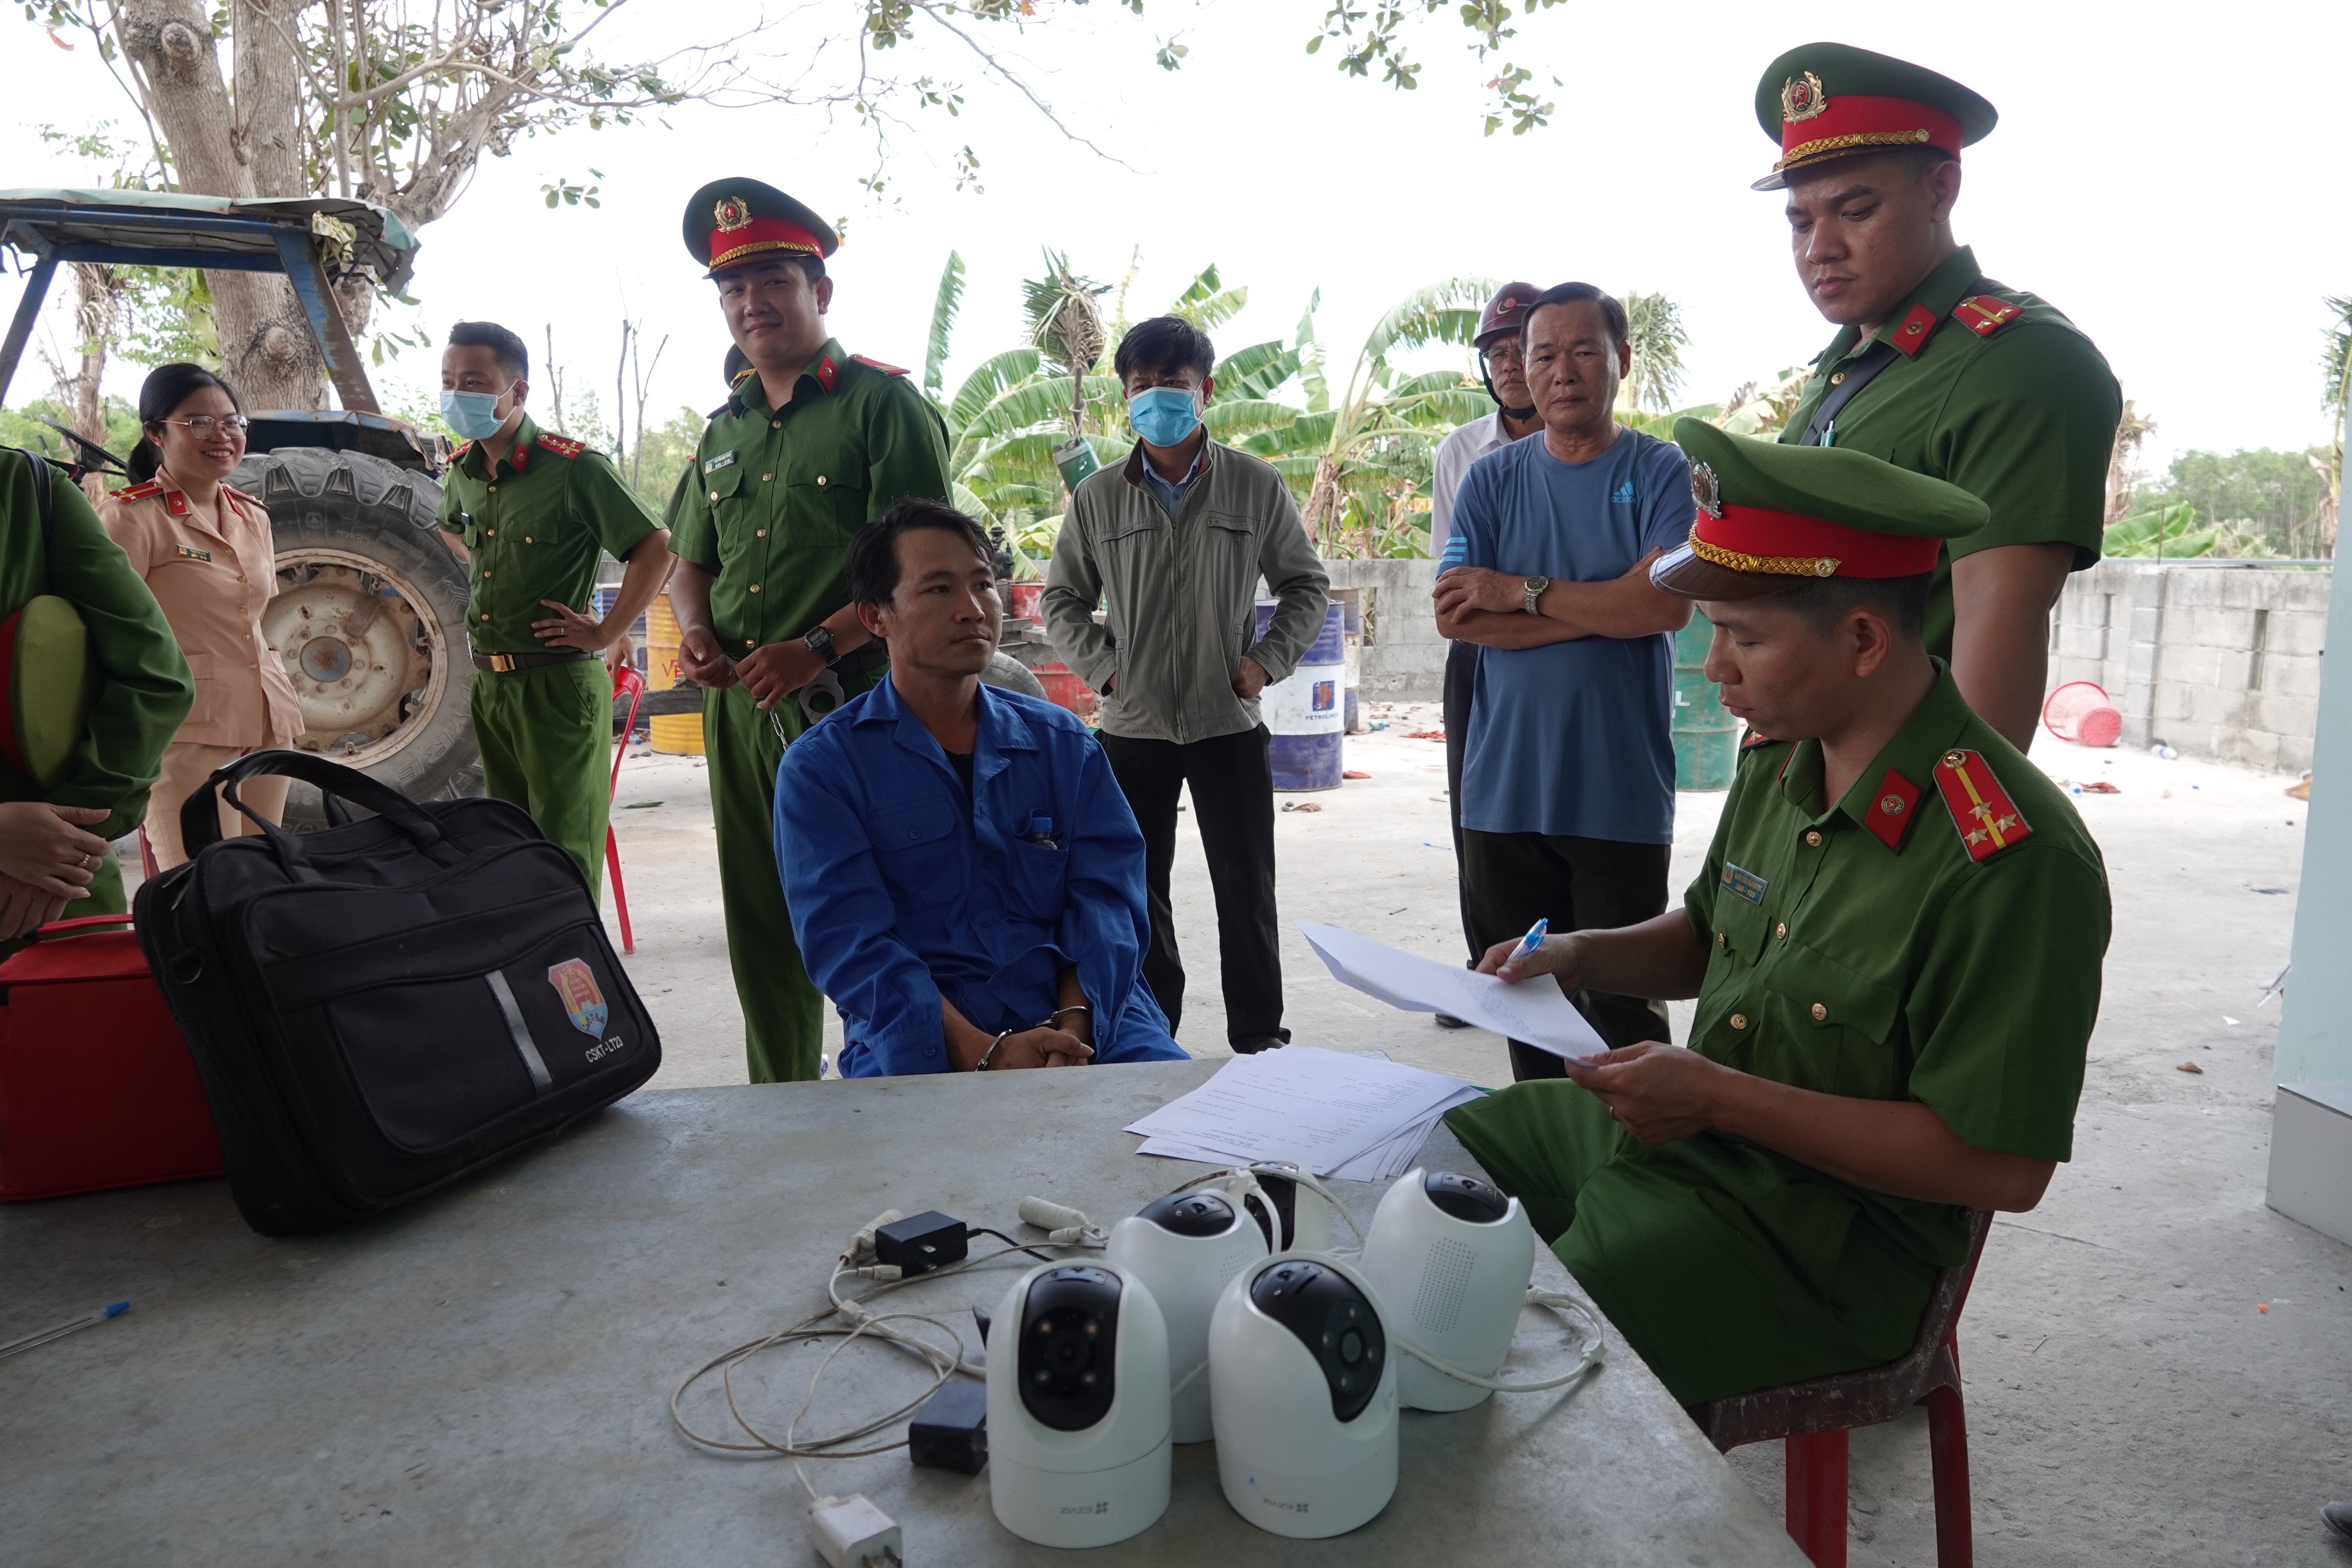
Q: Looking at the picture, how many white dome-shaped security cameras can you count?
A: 5